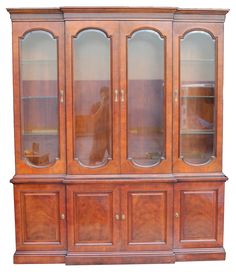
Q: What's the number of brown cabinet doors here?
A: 8